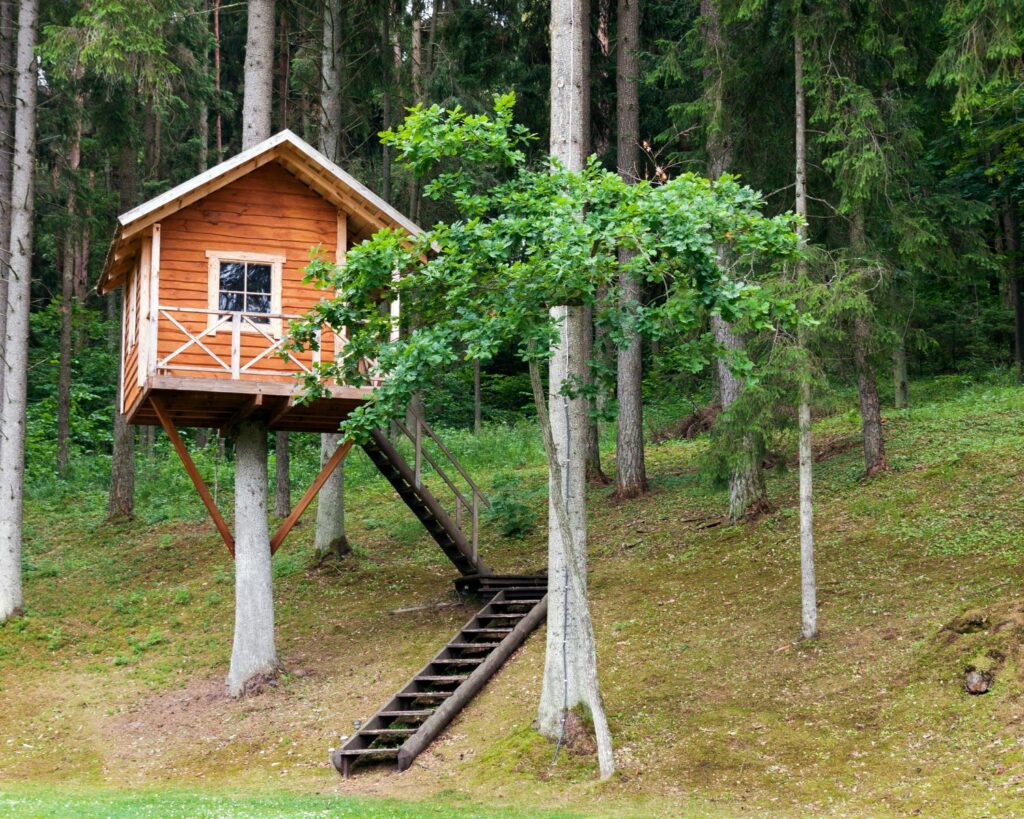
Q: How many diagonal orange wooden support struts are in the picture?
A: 2